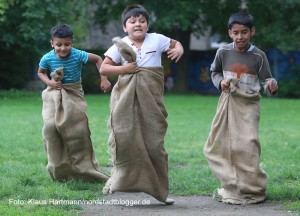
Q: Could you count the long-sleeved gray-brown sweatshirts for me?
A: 1